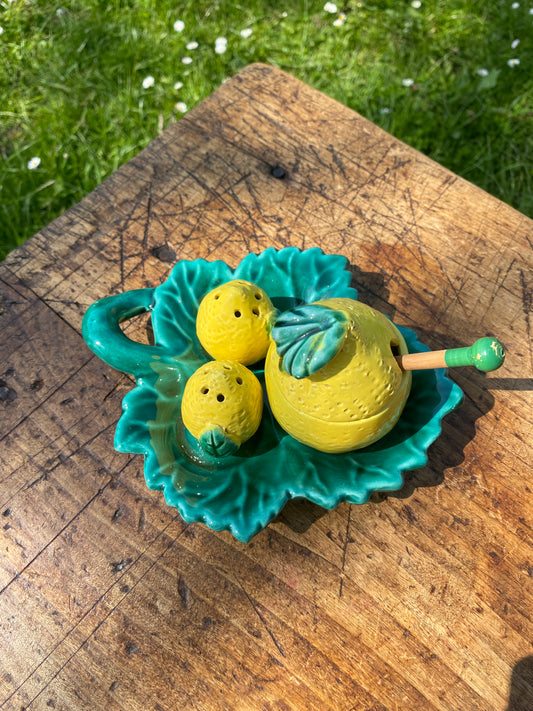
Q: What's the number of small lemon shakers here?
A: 2